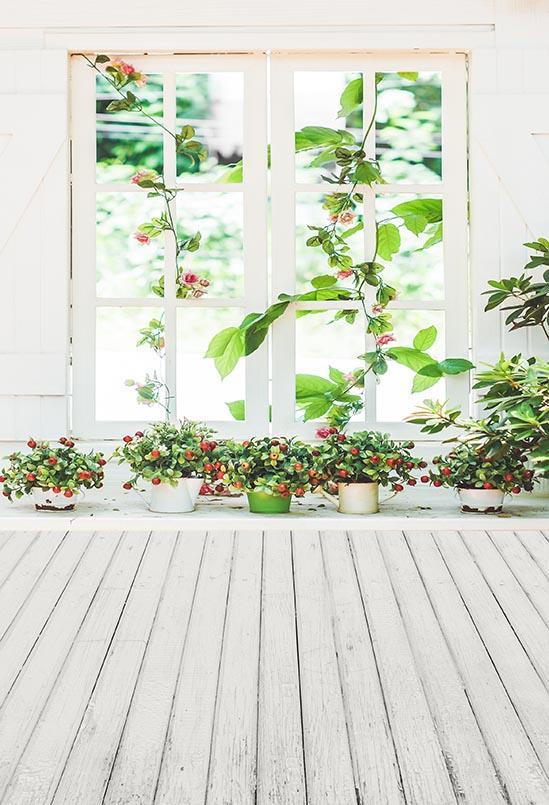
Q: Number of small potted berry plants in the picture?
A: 5